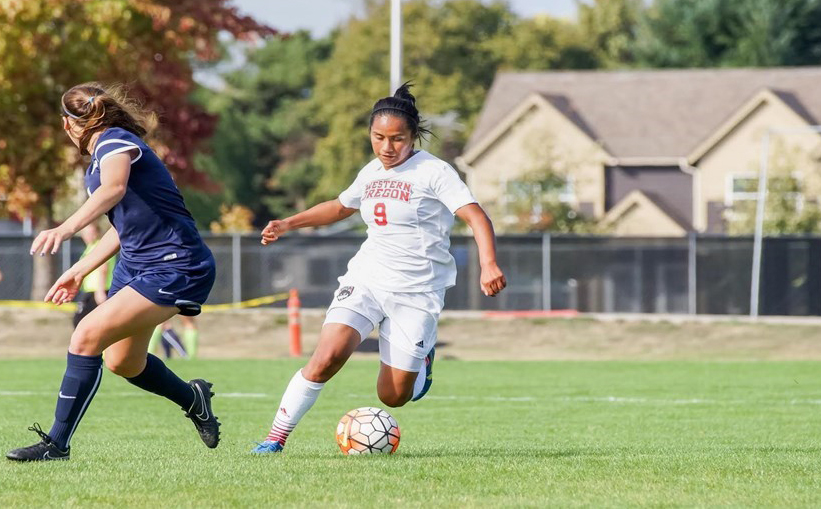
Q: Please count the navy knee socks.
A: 2